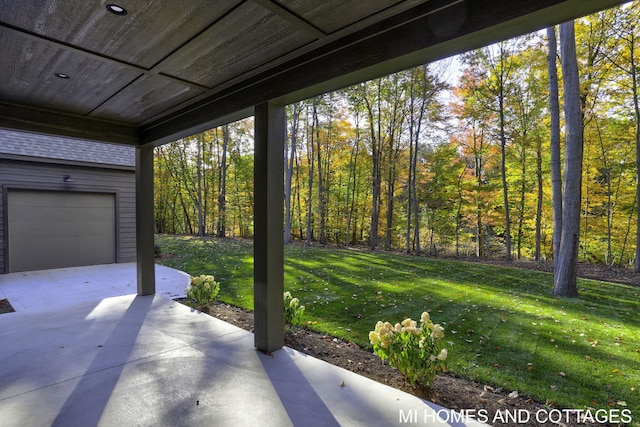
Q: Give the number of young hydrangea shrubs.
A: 3